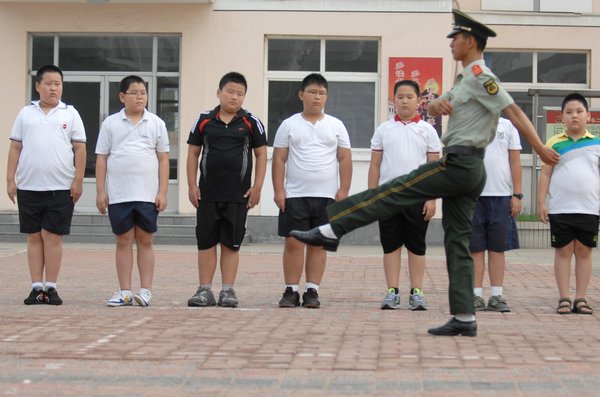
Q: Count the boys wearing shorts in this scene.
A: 7